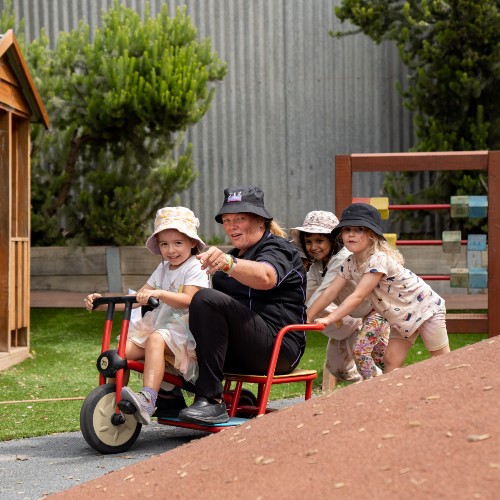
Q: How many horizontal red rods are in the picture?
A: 3